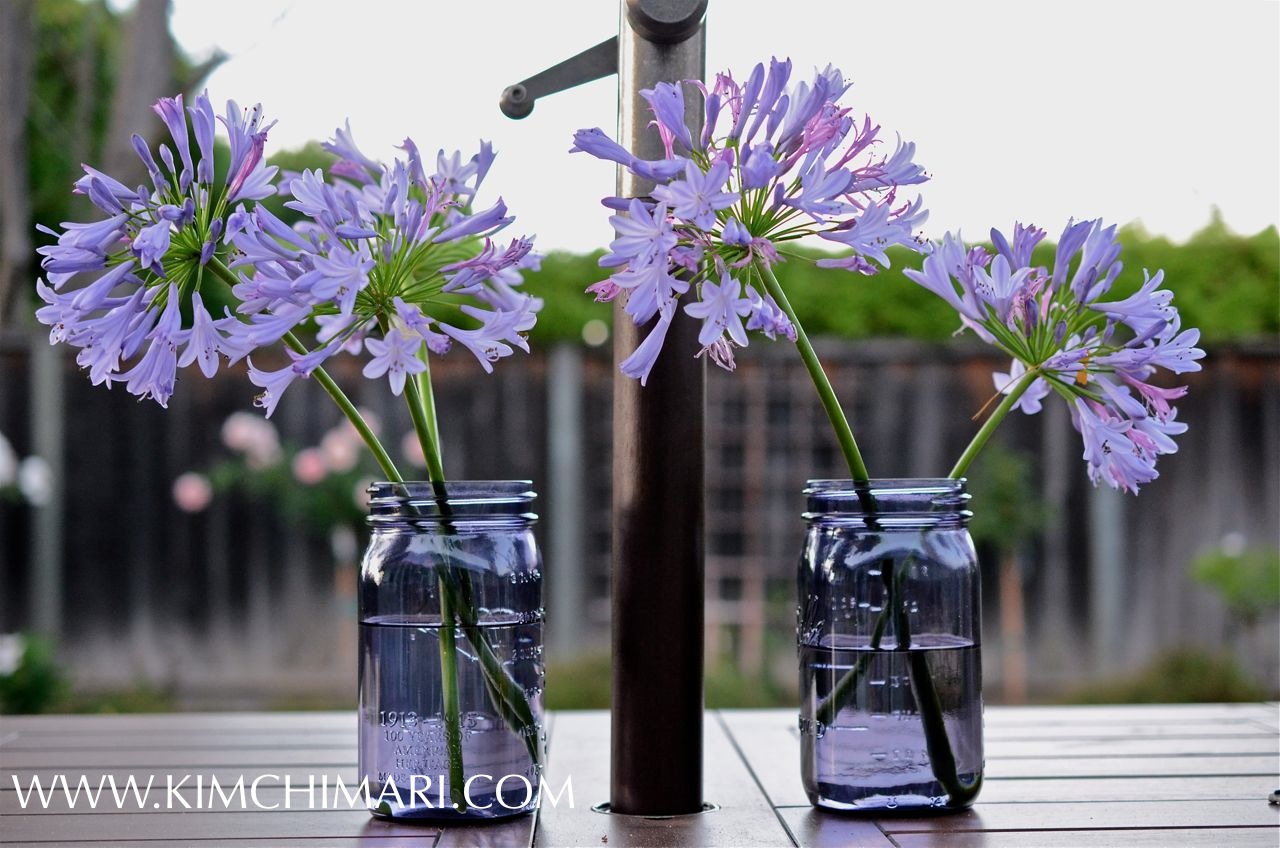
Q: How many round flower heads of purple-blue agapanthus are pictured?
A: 4